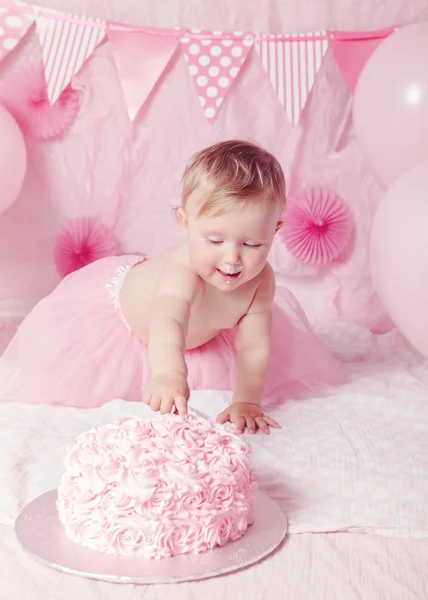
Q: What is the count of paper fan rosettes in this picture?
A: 3